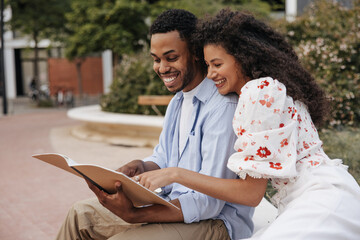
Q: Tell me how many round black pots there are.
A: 0